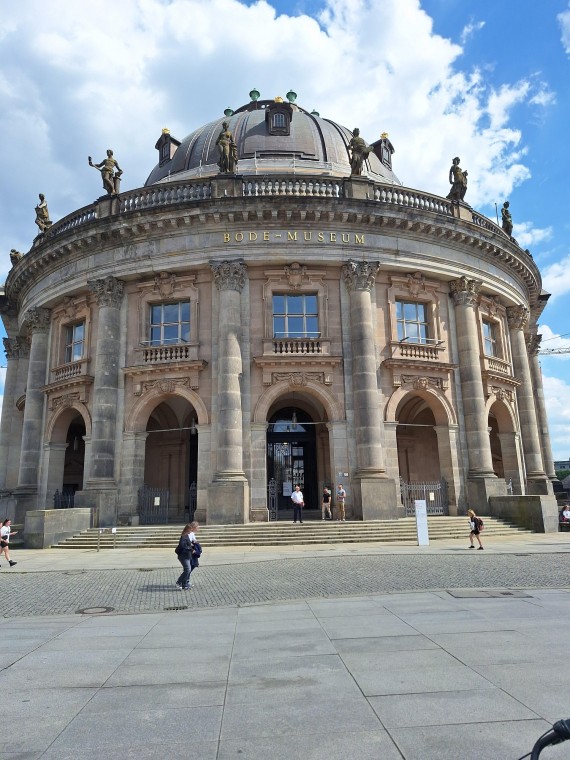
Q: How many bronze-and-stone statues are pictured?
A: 7